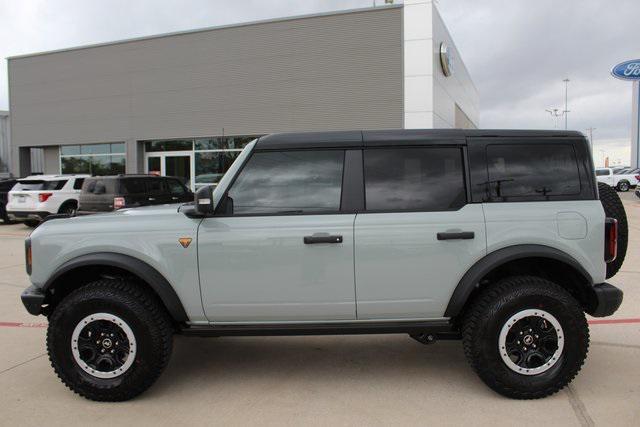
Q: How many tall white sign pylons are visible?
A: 1